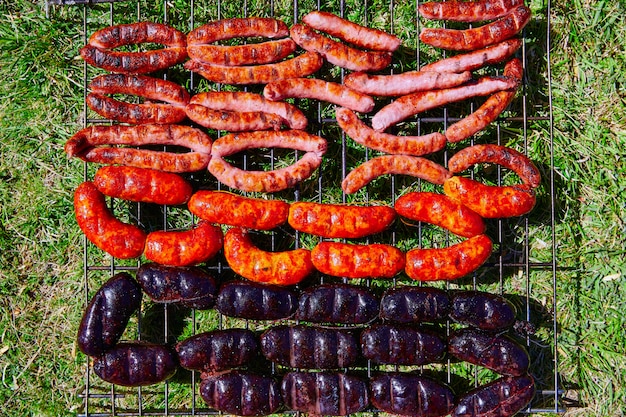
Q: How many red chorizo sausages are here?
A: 10